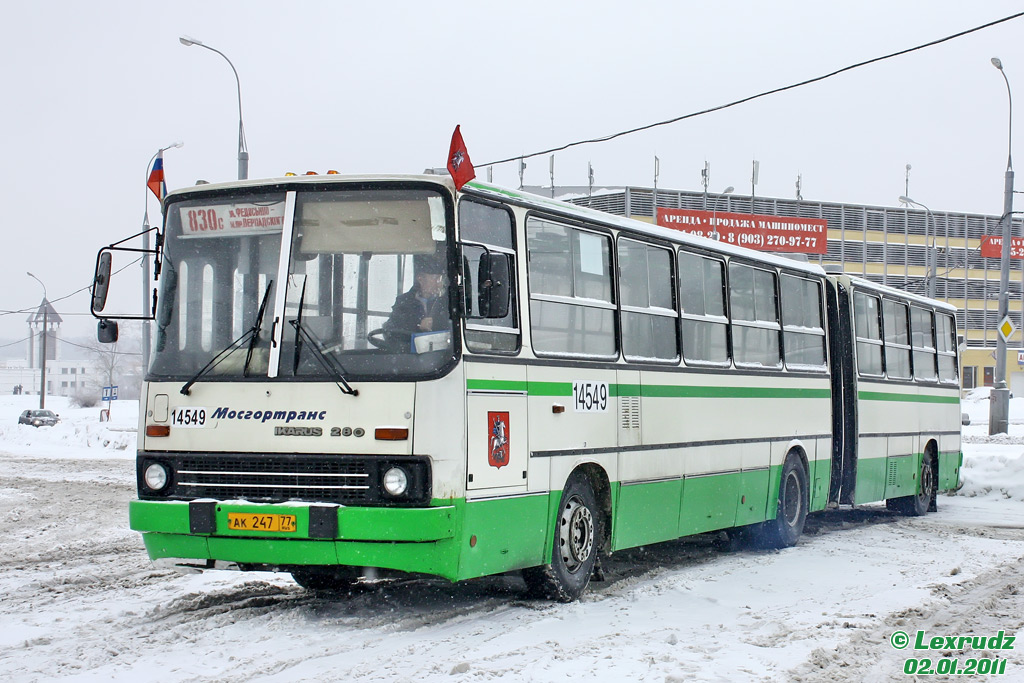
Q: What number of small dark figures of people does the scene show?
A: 2